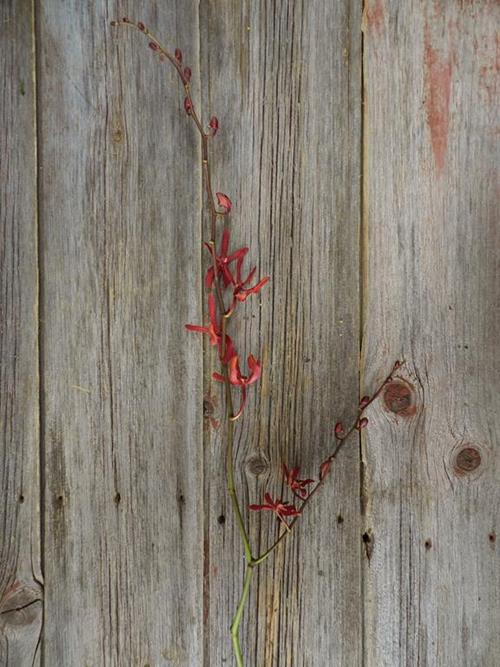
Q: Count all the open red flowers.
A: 6